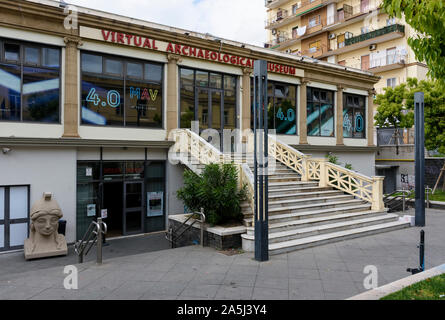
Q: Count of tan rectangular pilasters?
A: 6